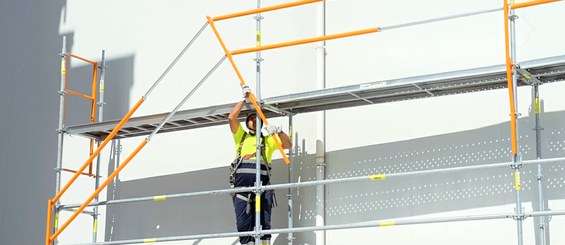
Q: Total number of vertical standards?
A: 6